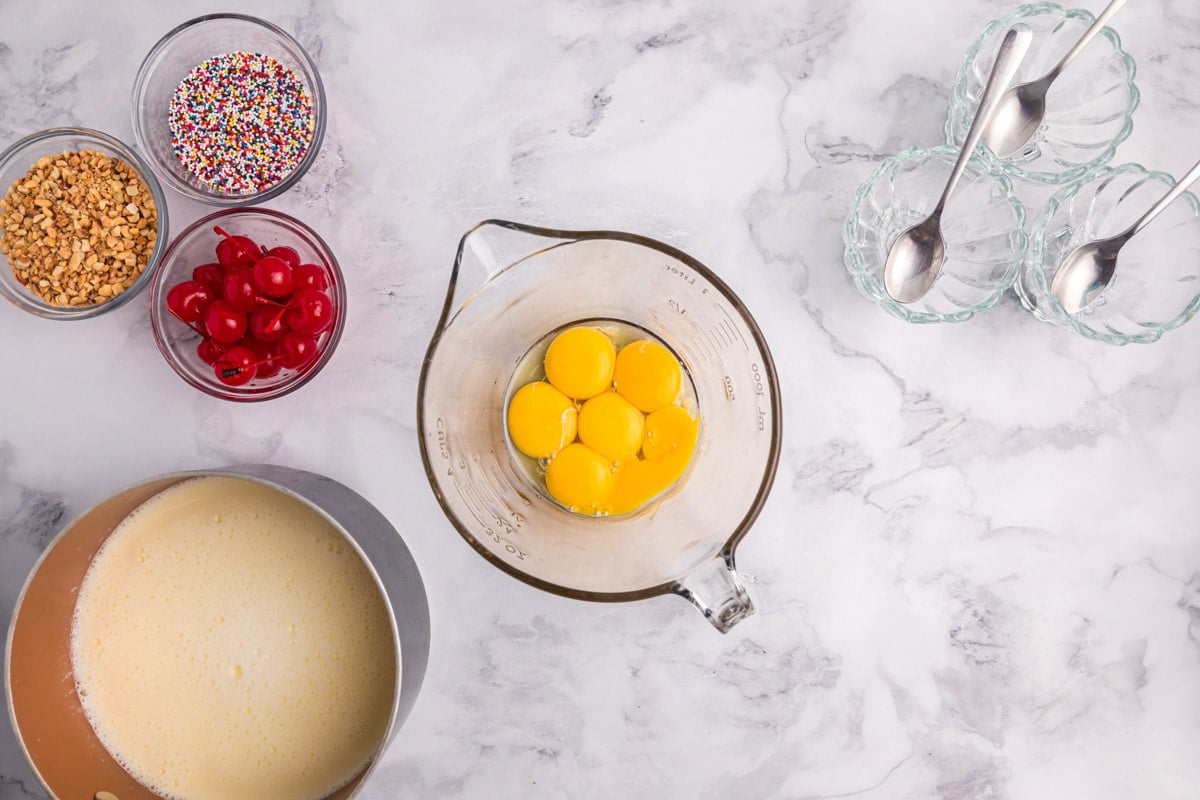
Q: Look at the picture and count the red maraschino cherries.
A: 14